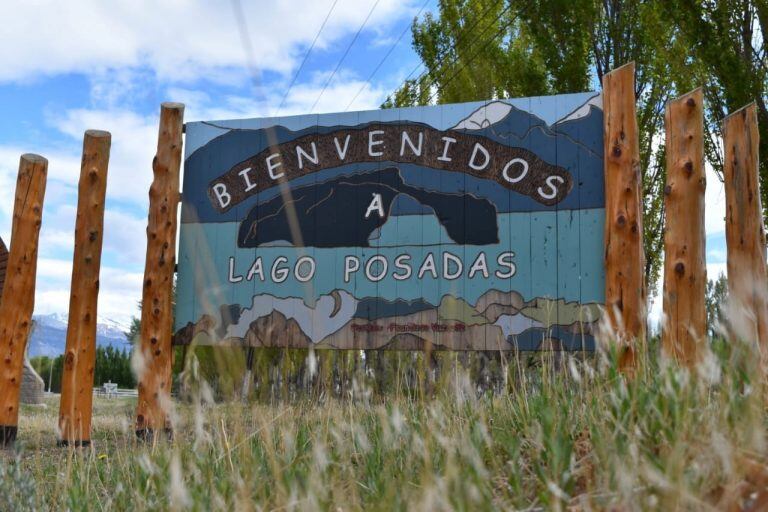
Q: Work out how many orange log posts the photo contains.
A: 6